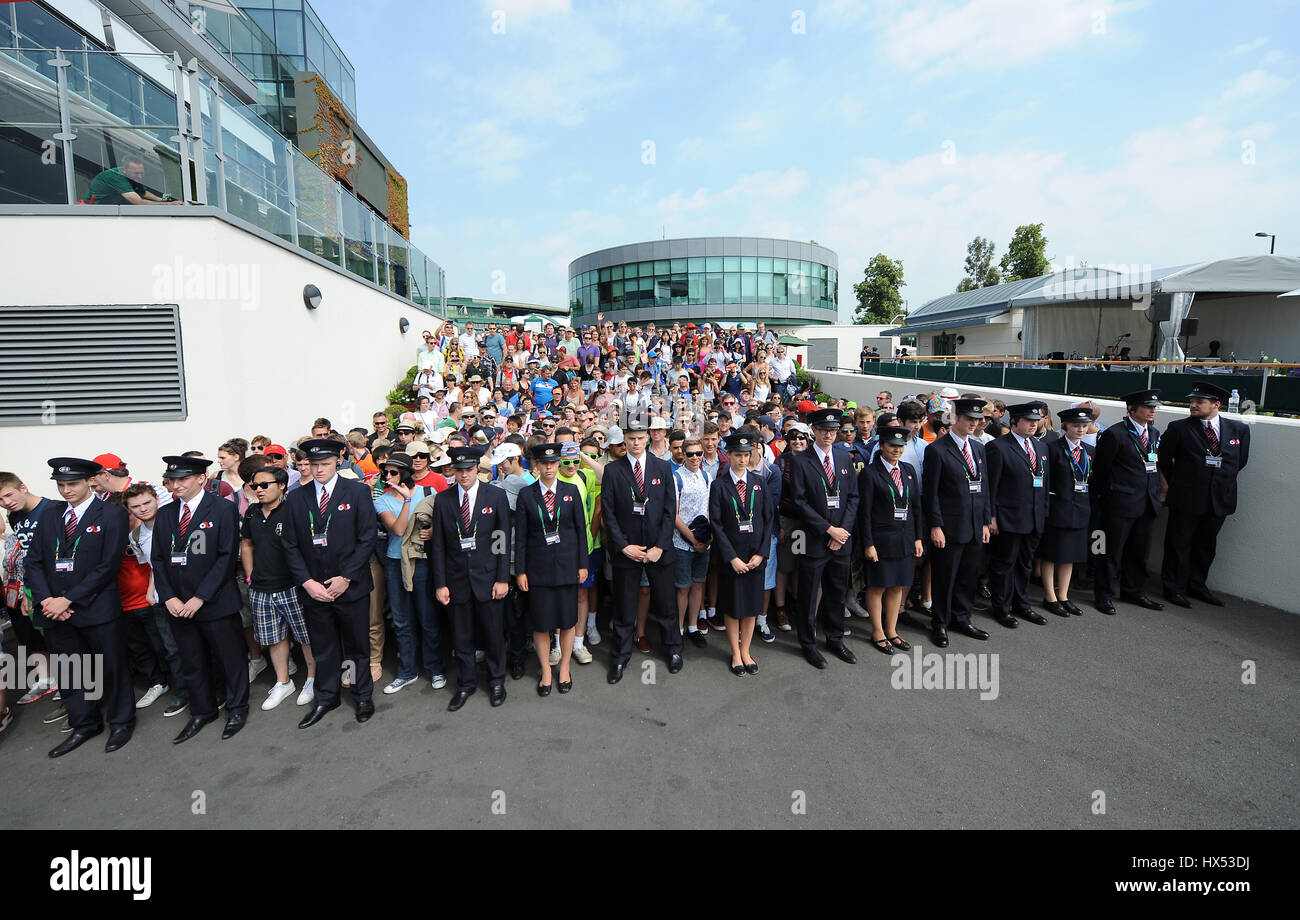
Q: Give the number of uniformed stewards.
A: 14